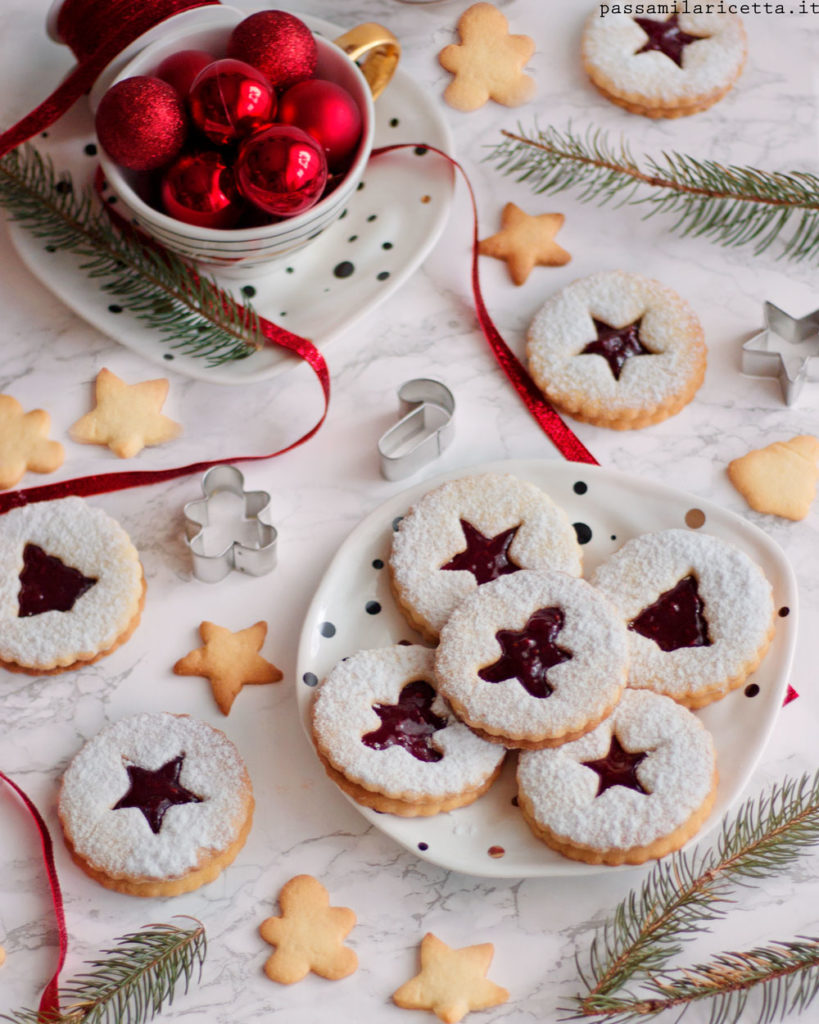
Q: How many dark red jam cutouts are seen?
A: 9